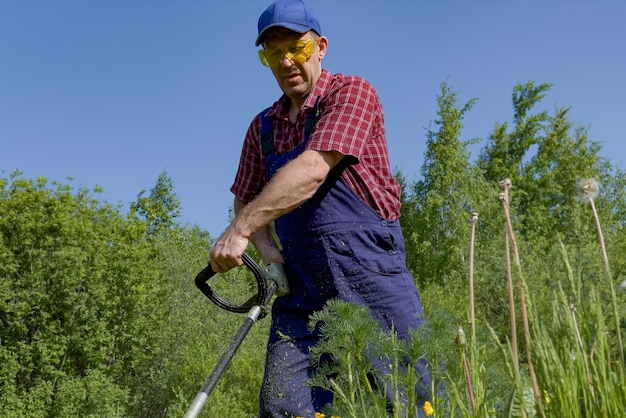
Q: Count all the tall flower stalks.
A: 4